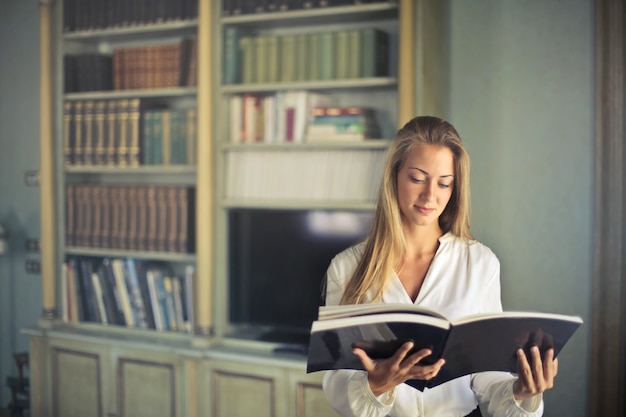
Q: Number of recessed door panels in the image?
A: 4